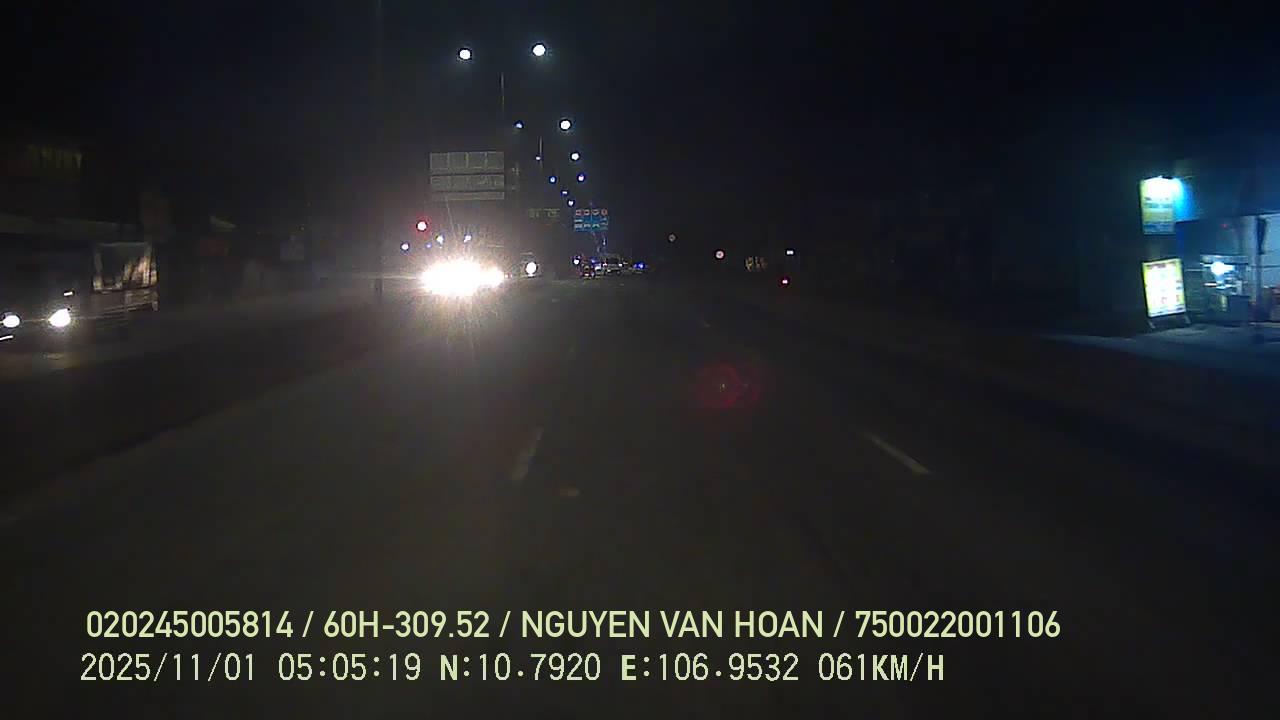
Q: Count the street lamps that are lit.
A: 10